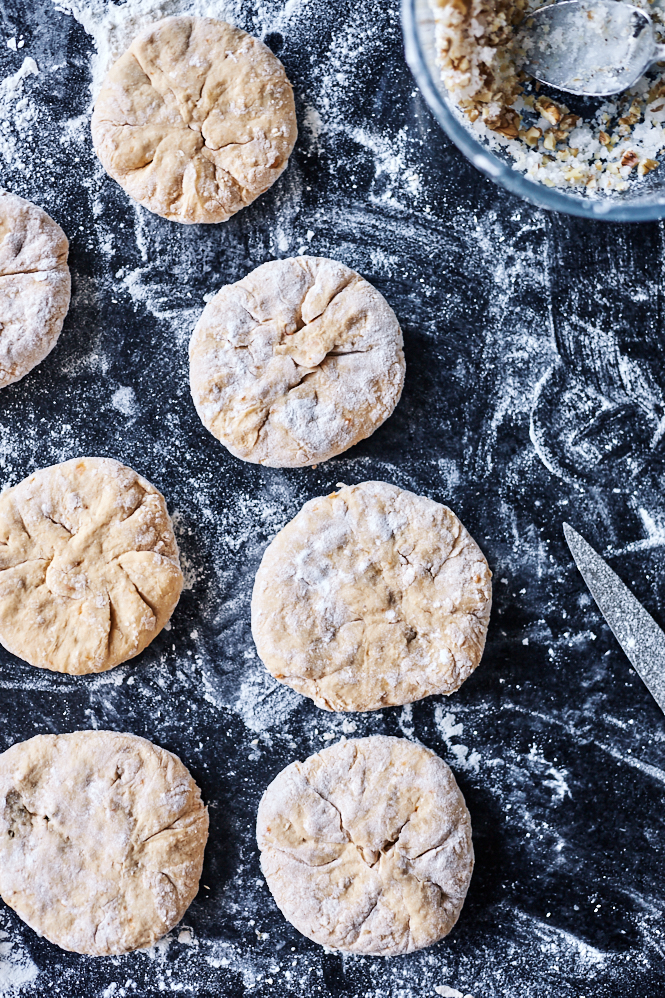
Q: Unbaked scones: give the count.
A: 7